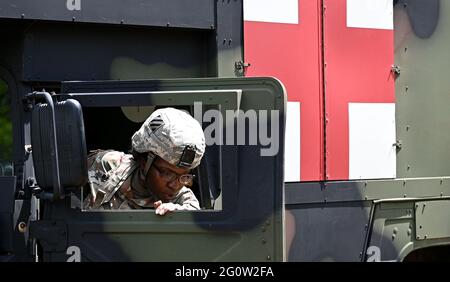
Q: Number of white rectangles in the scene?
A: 4